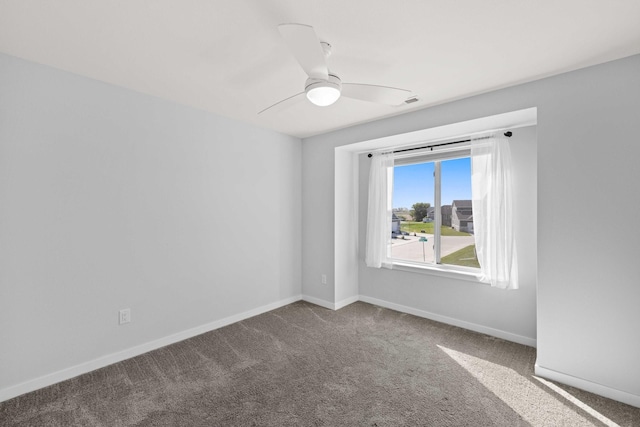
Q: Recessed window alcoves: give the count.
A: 1